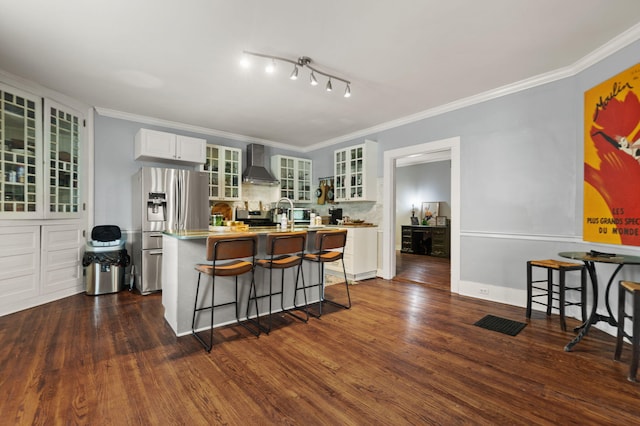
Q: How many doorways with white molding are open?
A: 1